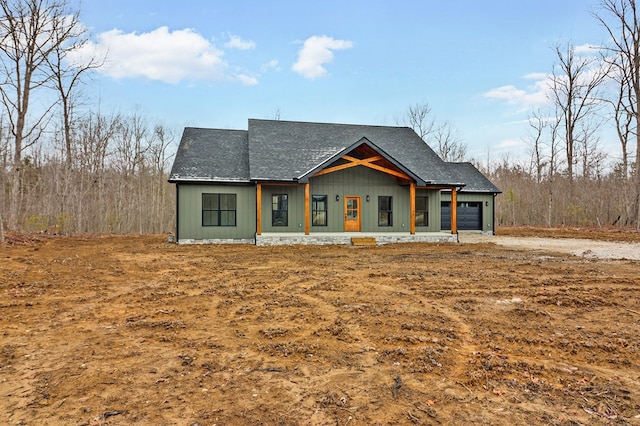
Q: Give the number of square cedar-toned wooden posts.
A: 4